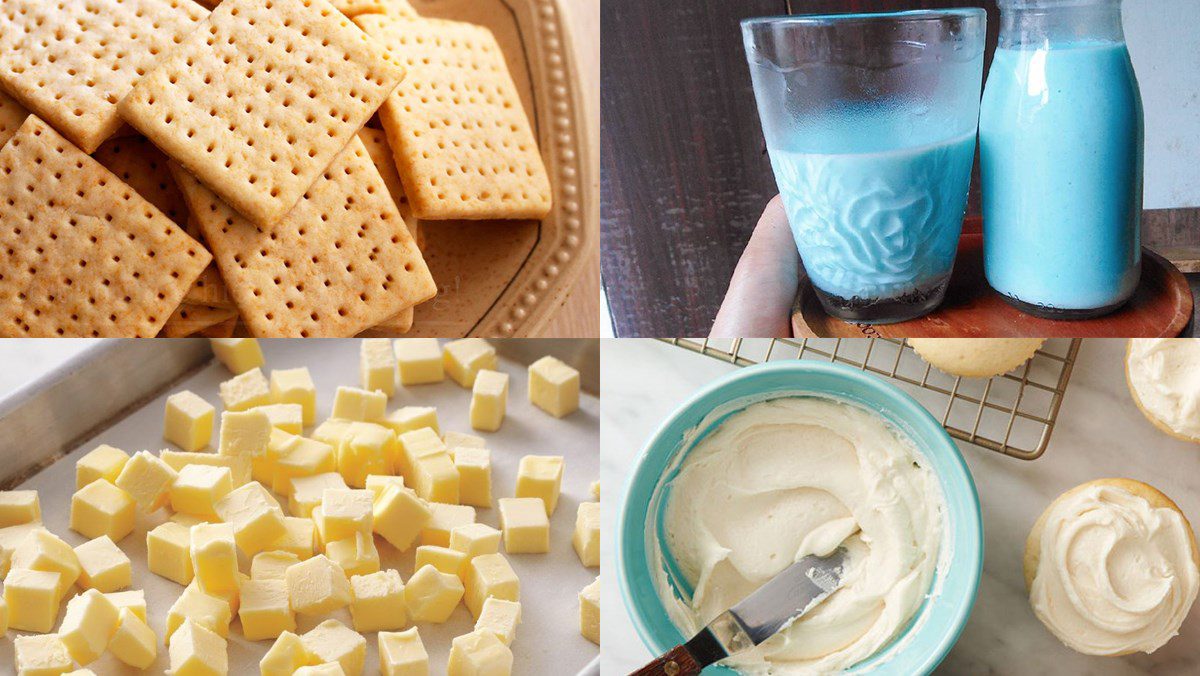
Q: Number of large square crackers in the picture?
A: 5